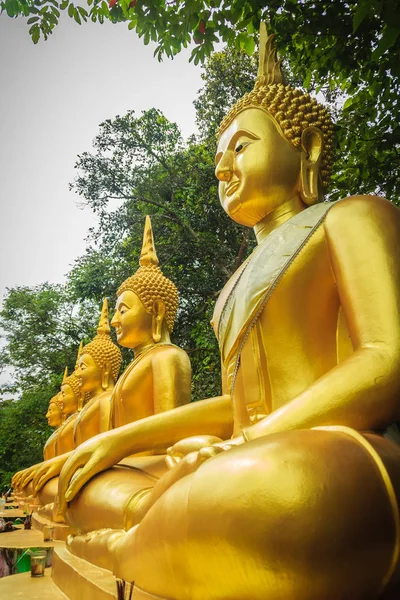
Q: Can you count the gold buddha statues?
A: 5